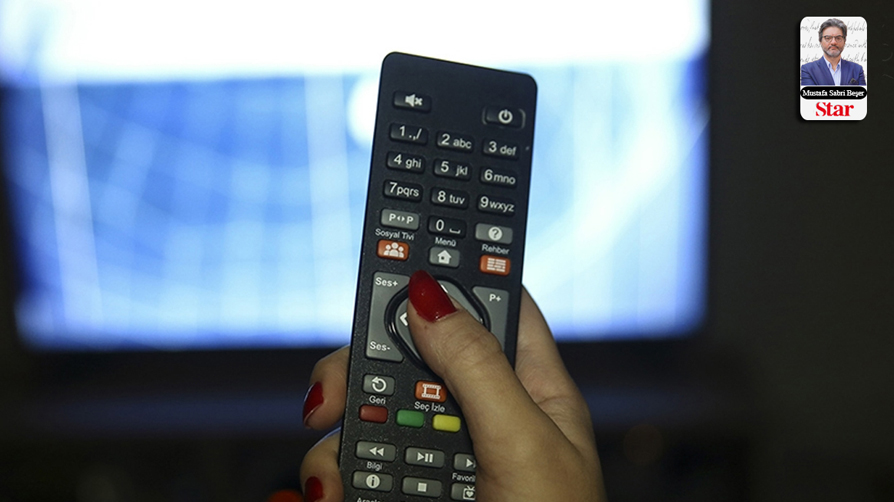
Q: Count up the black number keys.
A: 10